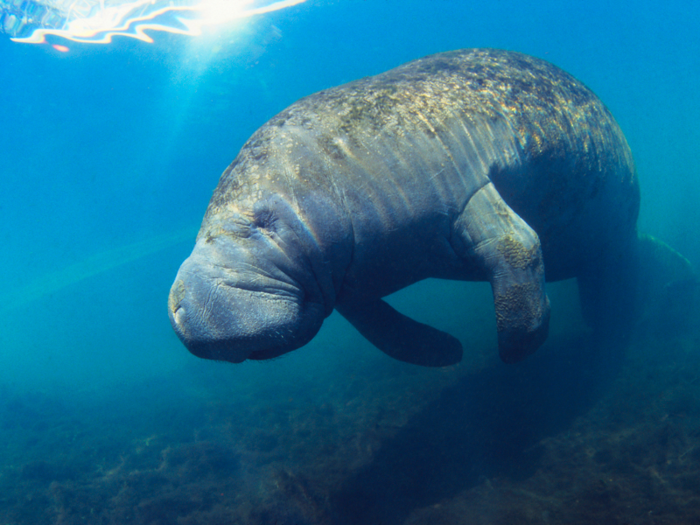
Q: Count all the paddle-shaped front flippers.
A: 2